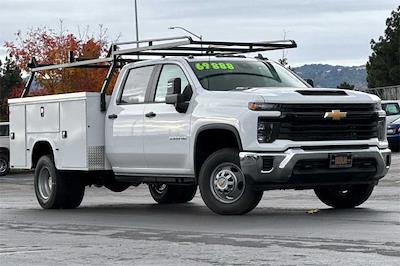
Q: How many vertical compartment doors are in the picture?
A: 2